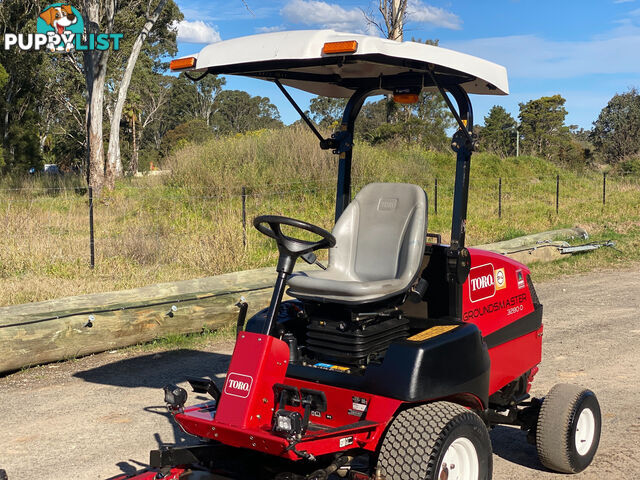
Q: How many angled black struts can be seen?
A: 2